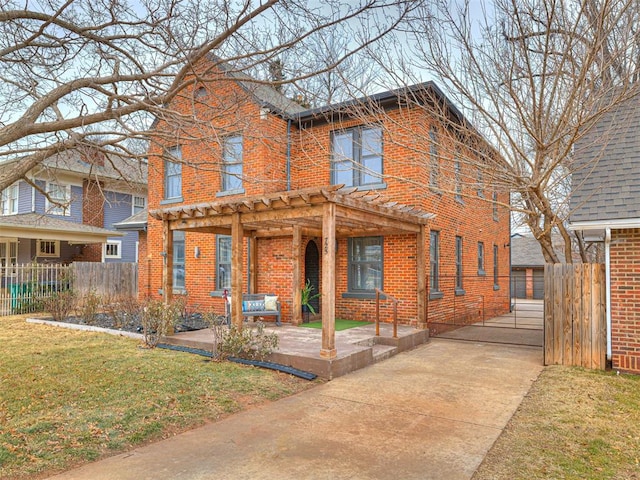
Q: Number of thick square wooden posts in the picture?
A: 6